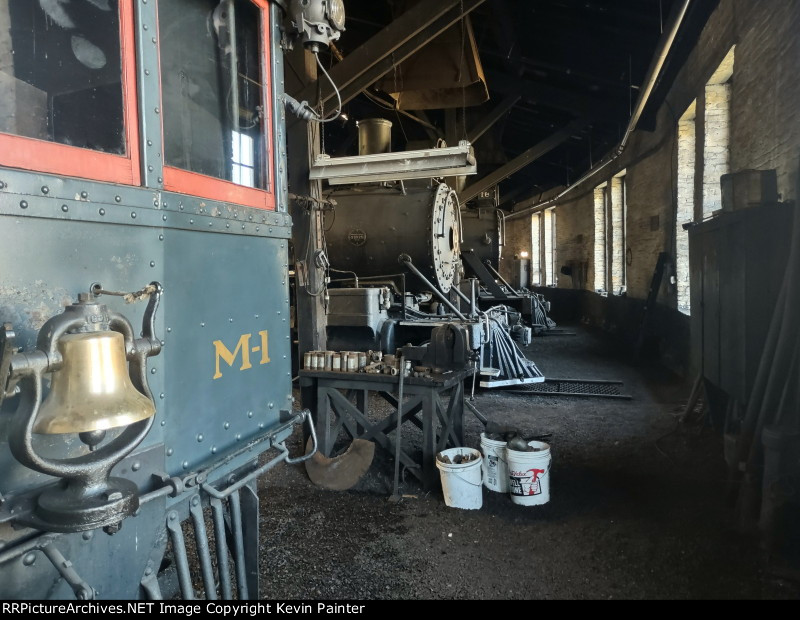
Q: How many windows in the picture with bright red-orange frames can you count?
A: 2